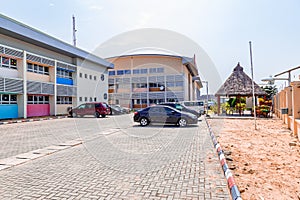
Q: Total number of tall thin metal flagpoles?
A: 1